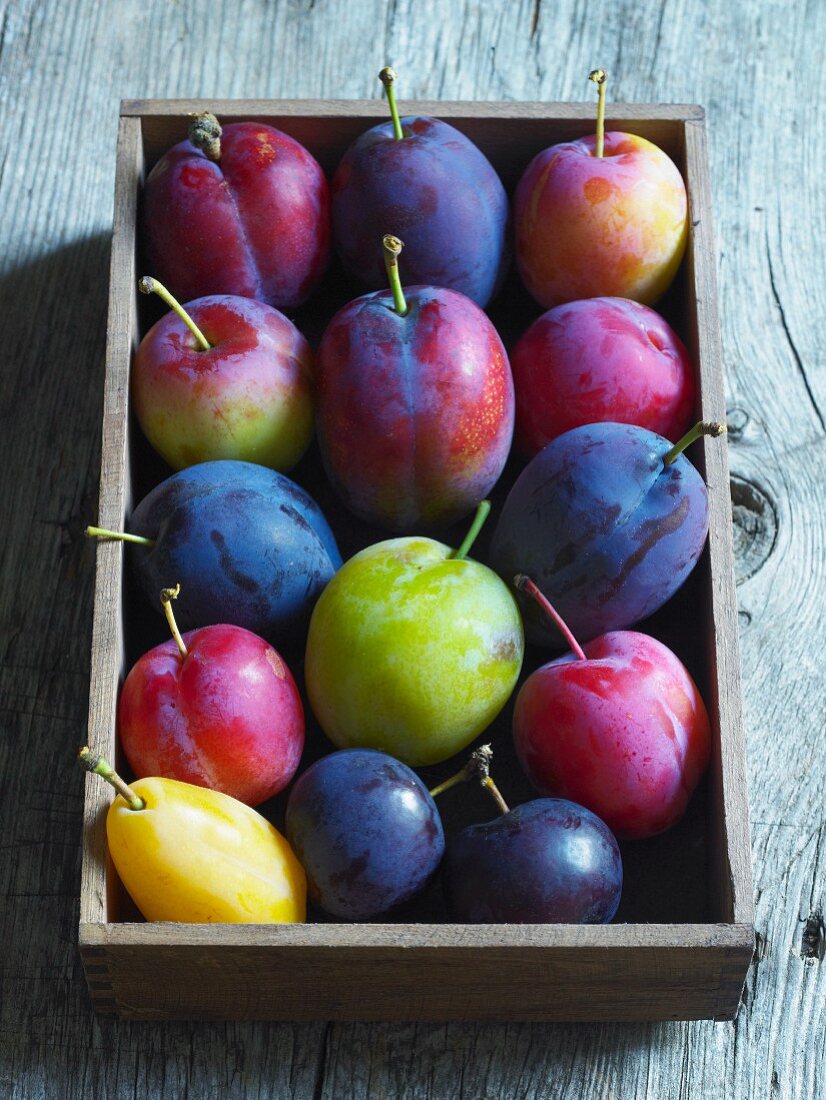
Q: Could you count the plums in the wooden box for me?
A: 14